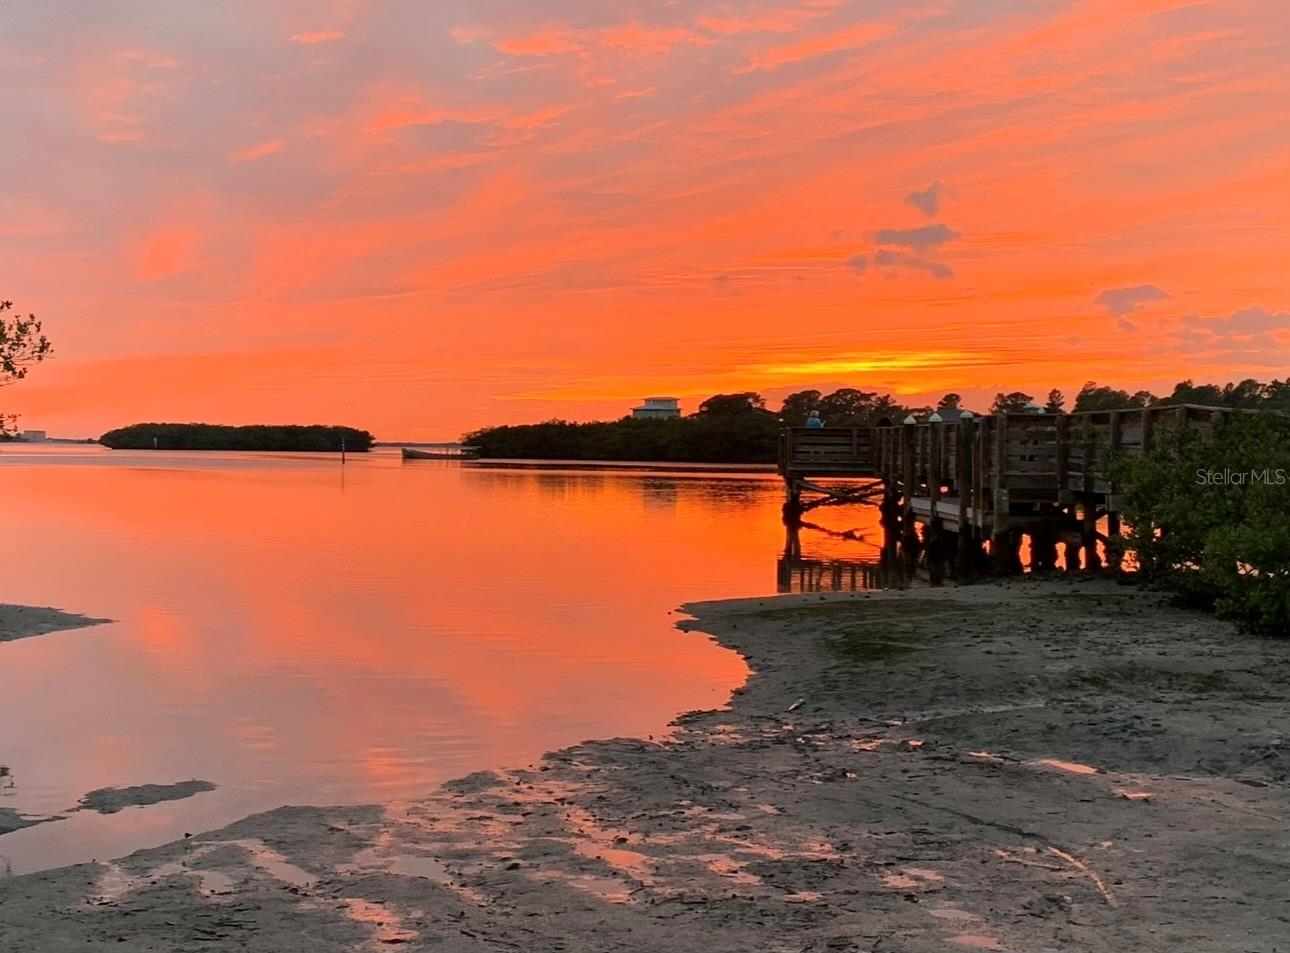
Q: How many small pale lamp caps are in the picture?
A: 3